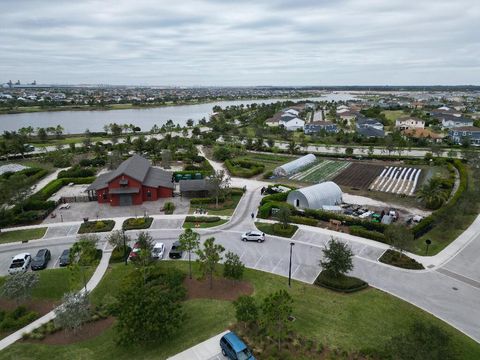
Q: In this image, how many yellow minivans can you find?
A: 0